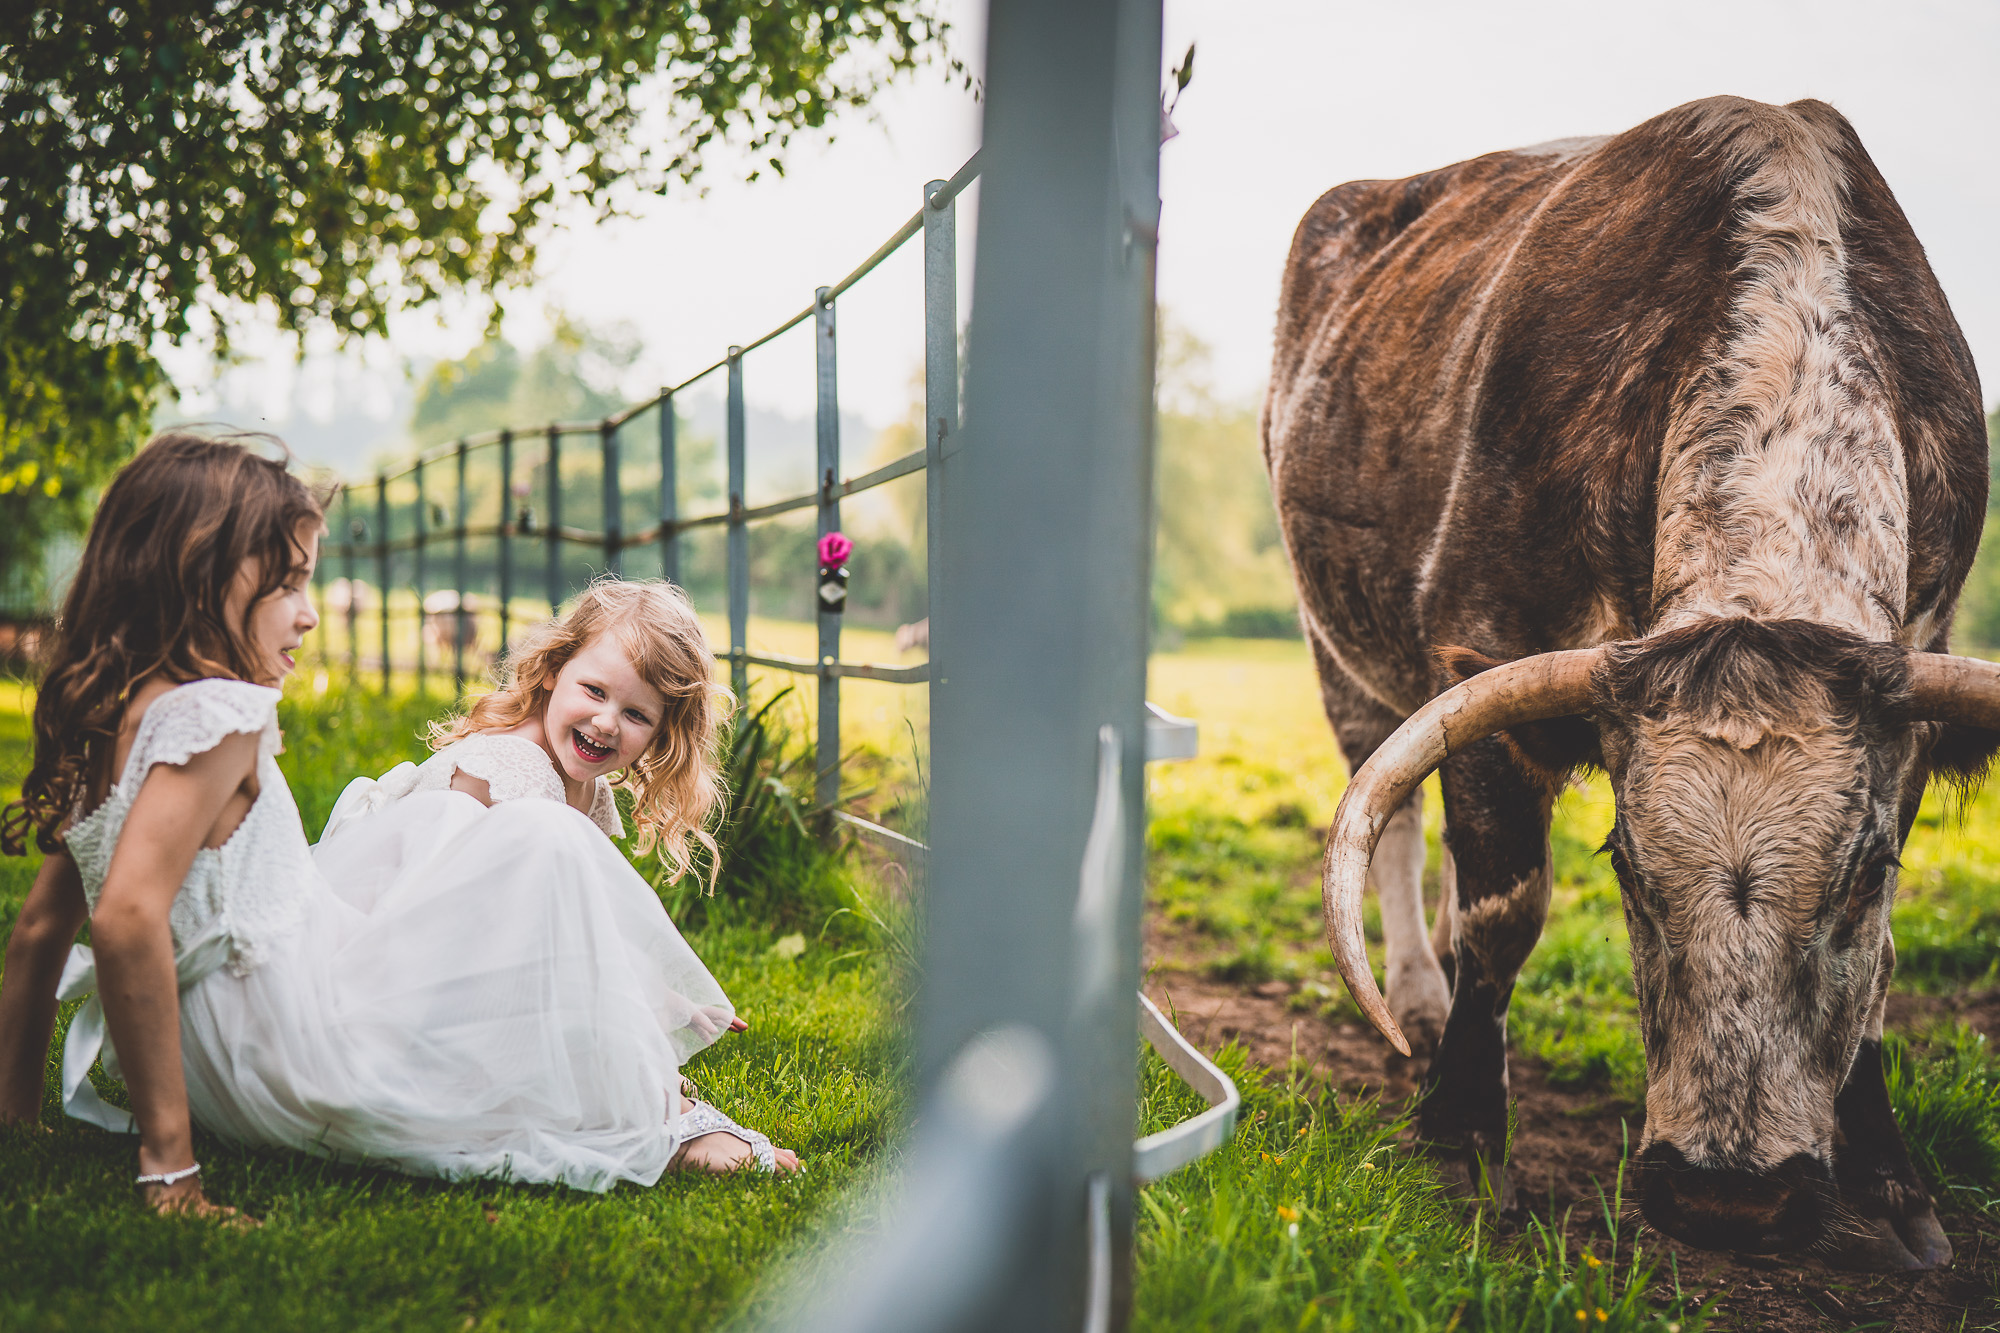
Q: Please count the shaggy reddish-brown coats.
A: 1